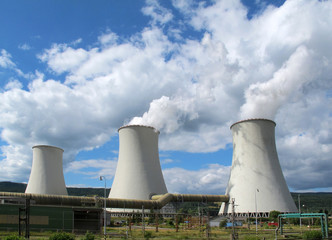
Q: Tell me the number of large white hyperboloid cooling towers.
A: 3